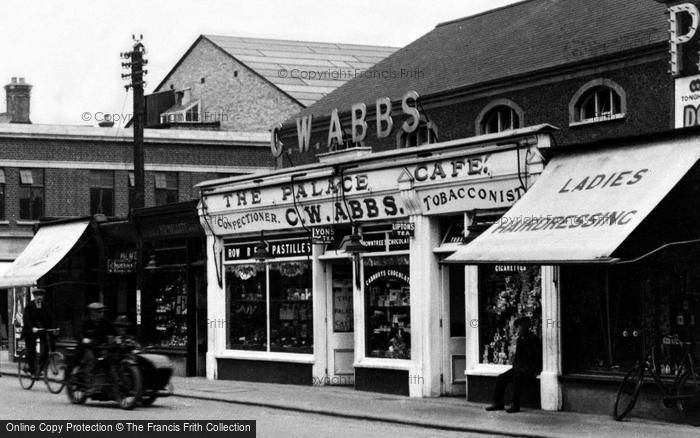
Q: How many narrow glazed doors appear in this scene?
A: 2